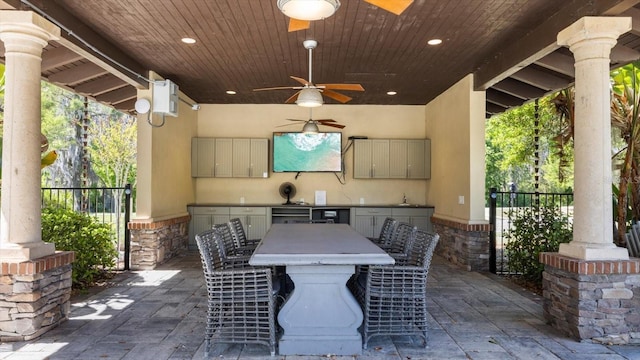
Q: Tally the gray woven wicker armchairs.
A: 6